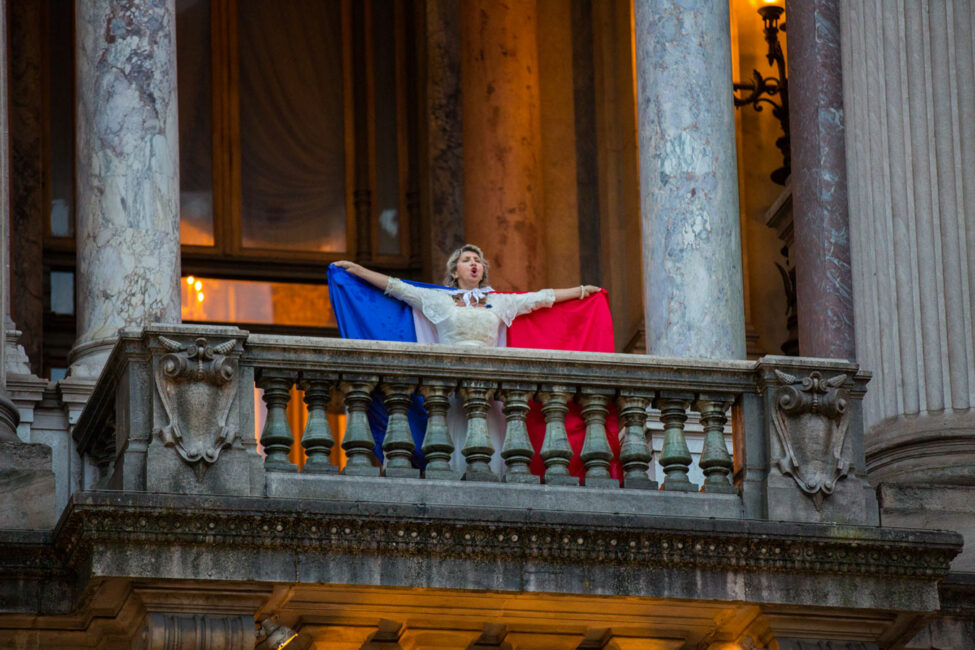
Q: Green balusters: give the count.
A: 12